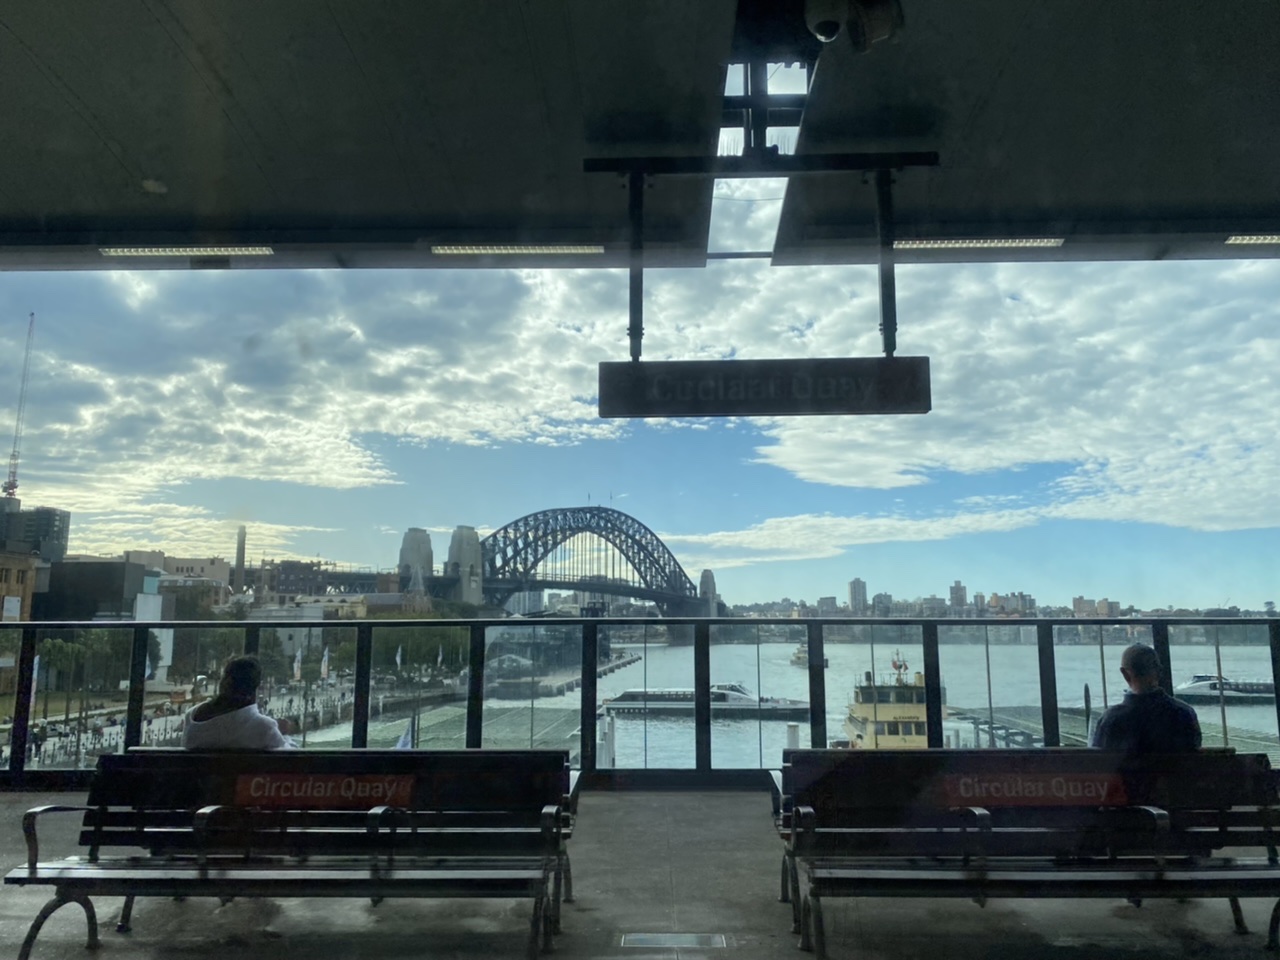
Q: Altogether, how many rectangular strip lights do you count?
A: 4